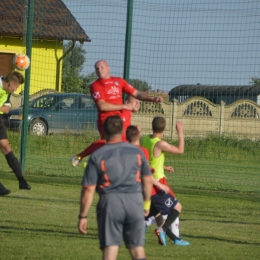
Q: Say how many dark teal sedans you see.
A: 1